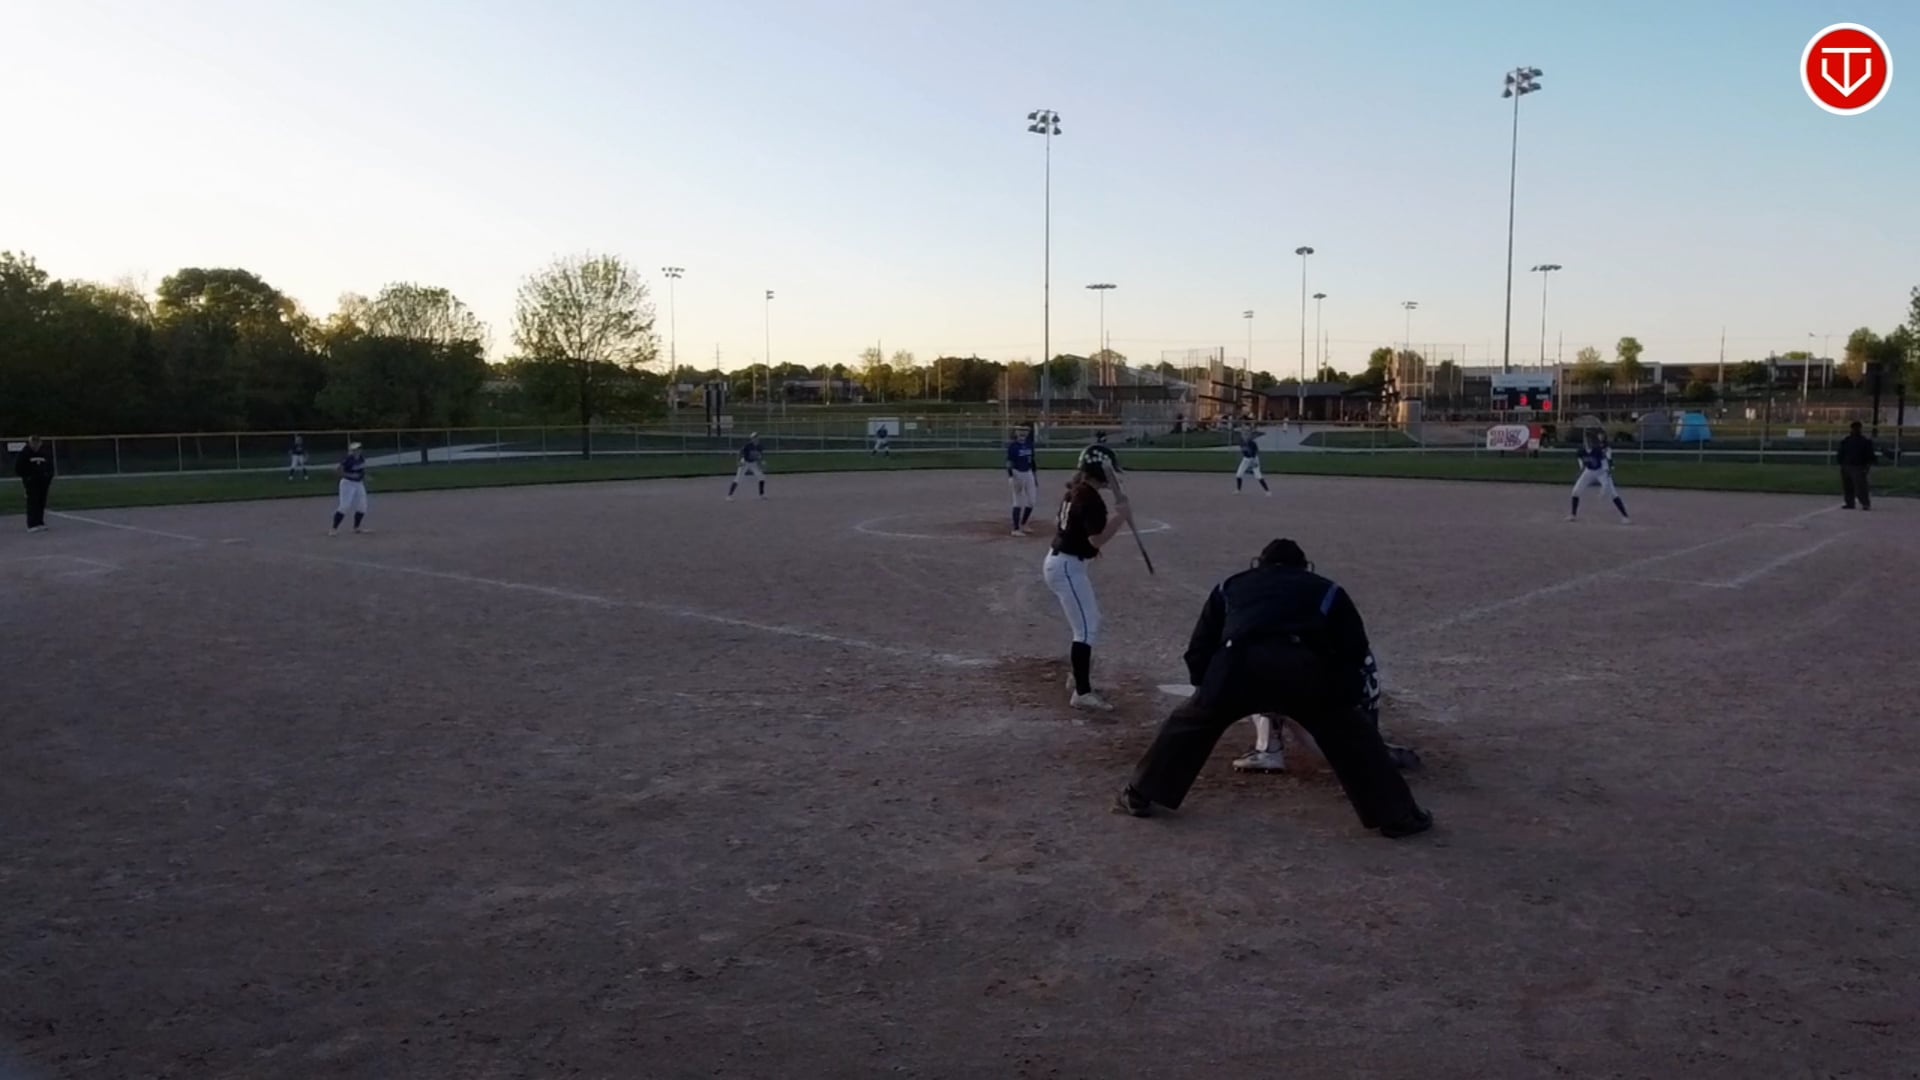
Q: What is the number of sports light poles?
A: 10